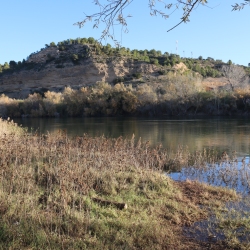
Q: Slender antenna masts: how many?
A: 3